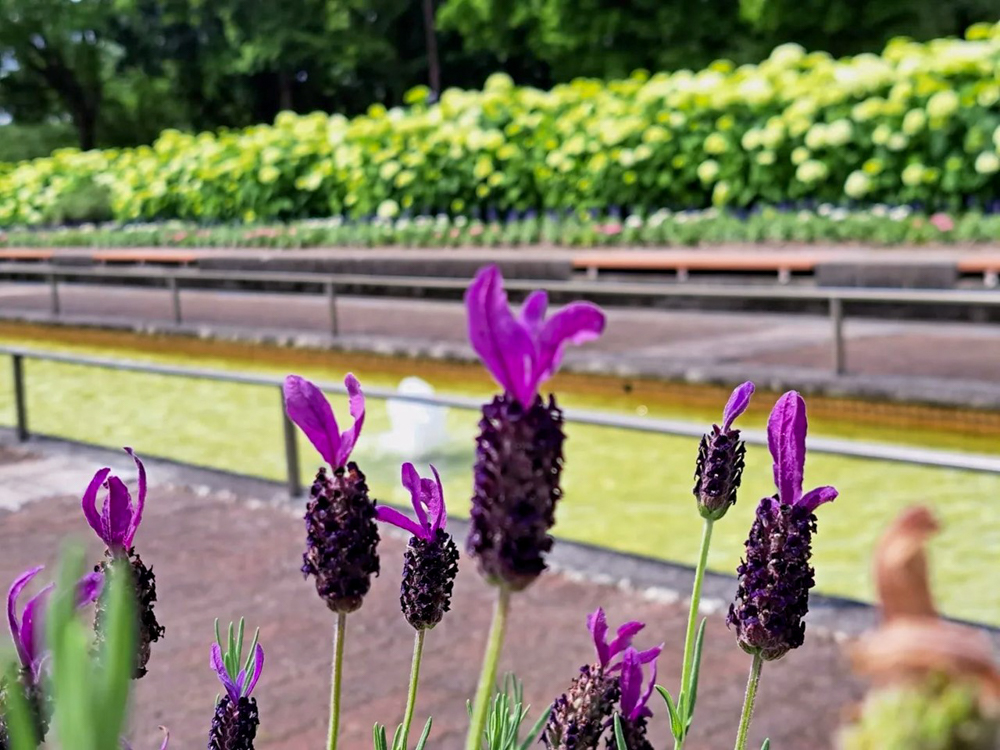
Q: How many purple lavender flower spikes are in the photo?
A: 10